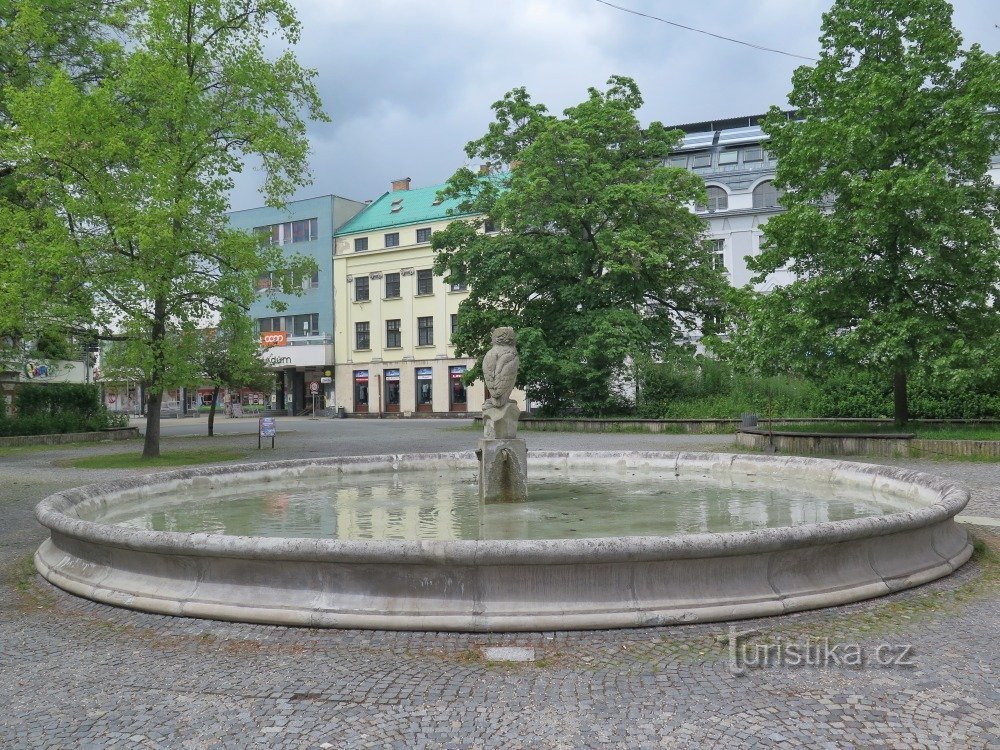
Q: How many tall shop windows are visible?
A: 4